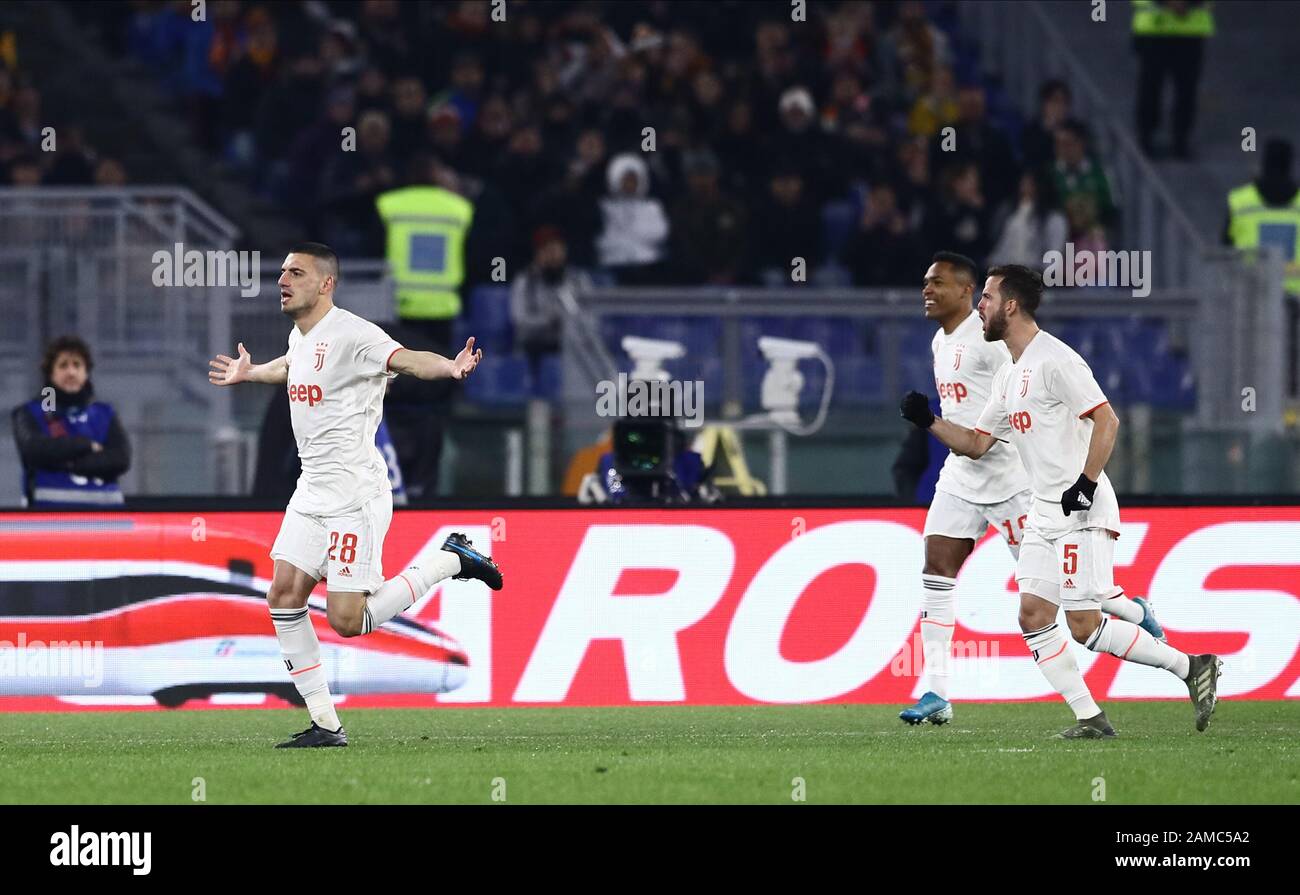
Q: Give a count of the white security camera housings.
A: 2